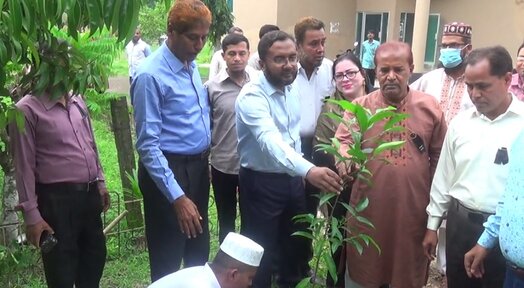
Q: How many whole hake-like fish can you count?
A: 0